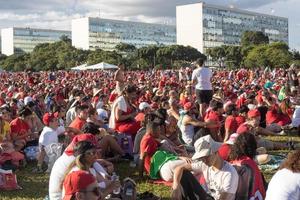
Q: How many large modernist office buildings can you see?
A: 3